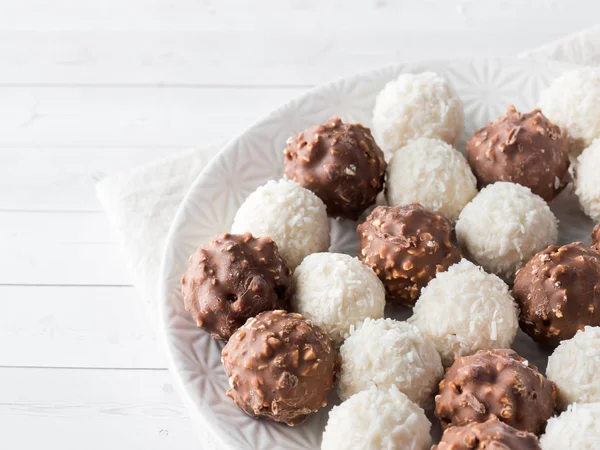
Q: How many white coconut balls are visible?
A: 12